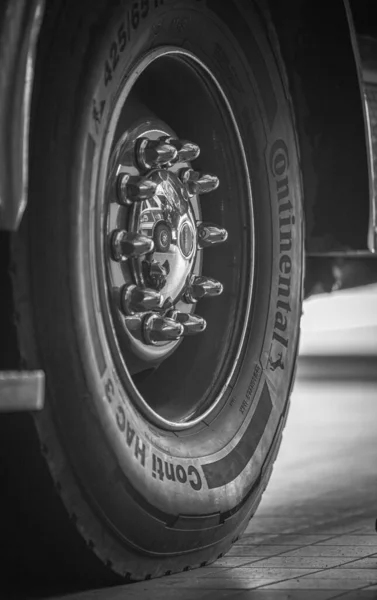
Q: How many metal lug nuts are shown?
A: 10